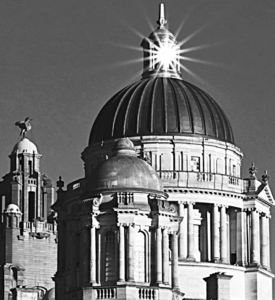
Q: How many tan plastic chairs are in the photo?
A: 0